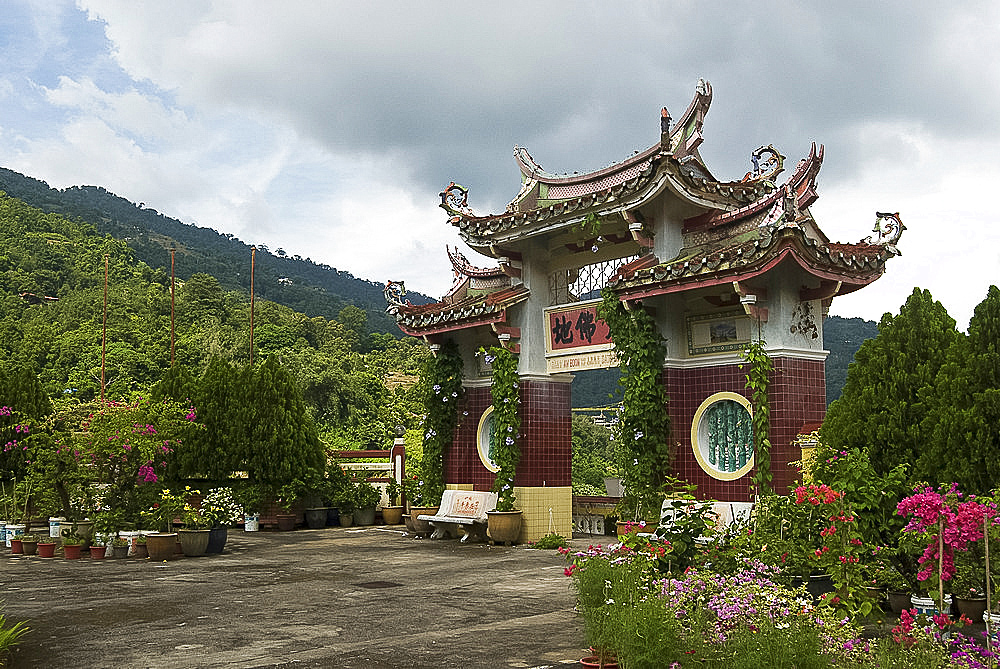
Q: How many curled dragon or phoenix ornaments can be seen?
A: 4